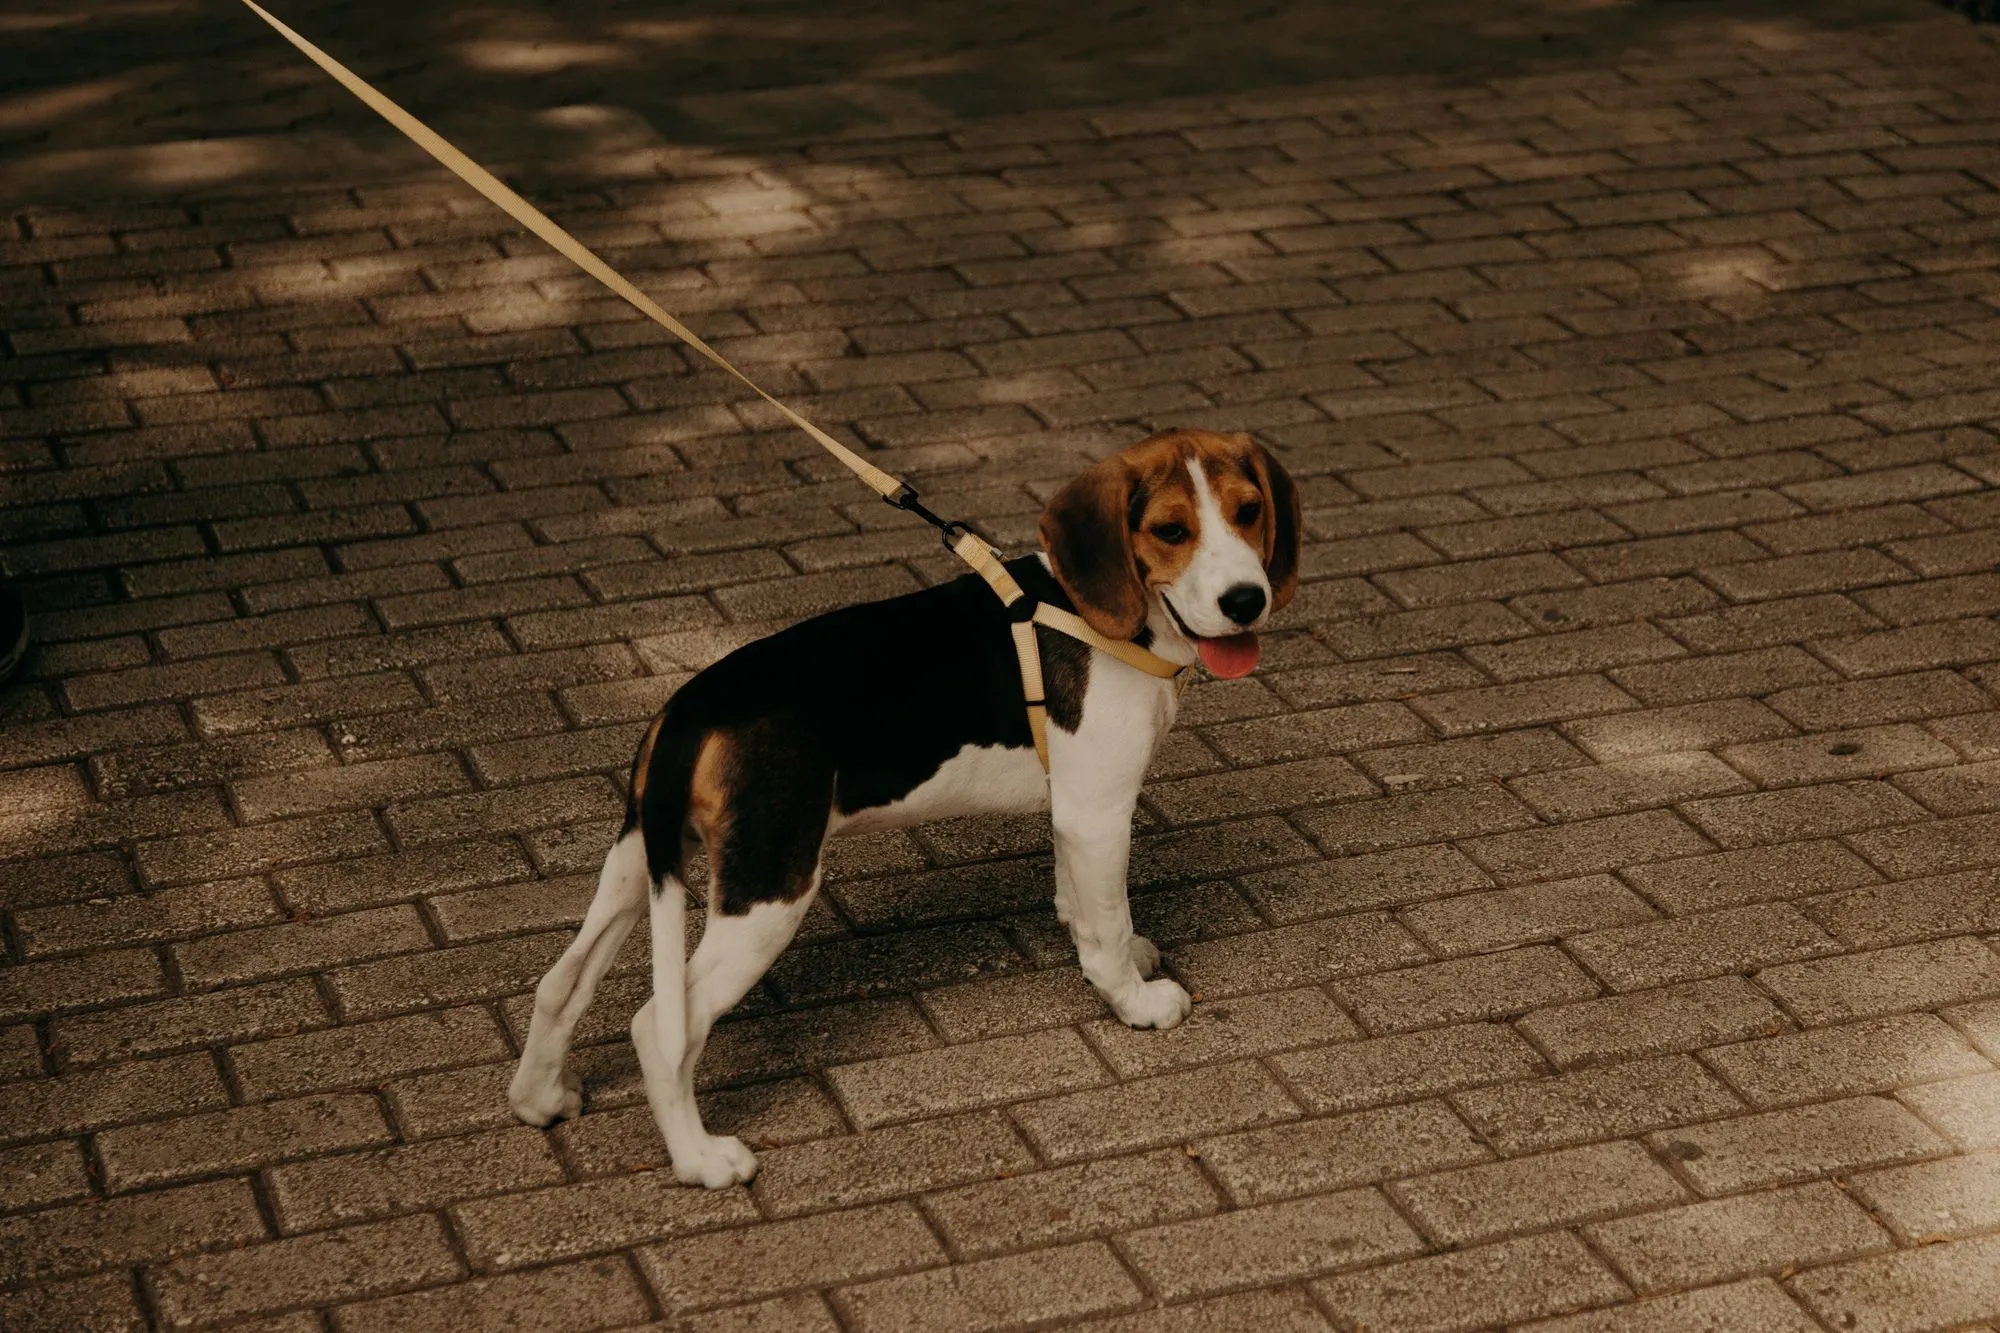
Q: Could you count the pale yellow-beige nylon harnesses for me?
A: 1